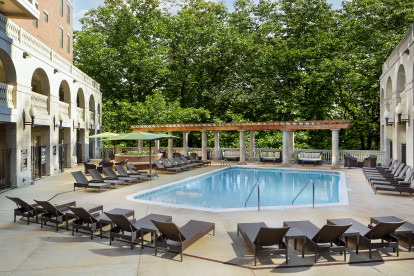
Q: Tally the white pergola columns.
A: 11